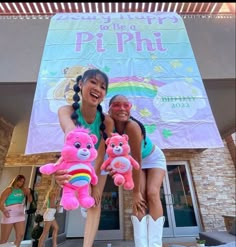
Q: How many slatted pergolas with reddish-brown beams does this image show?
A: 1